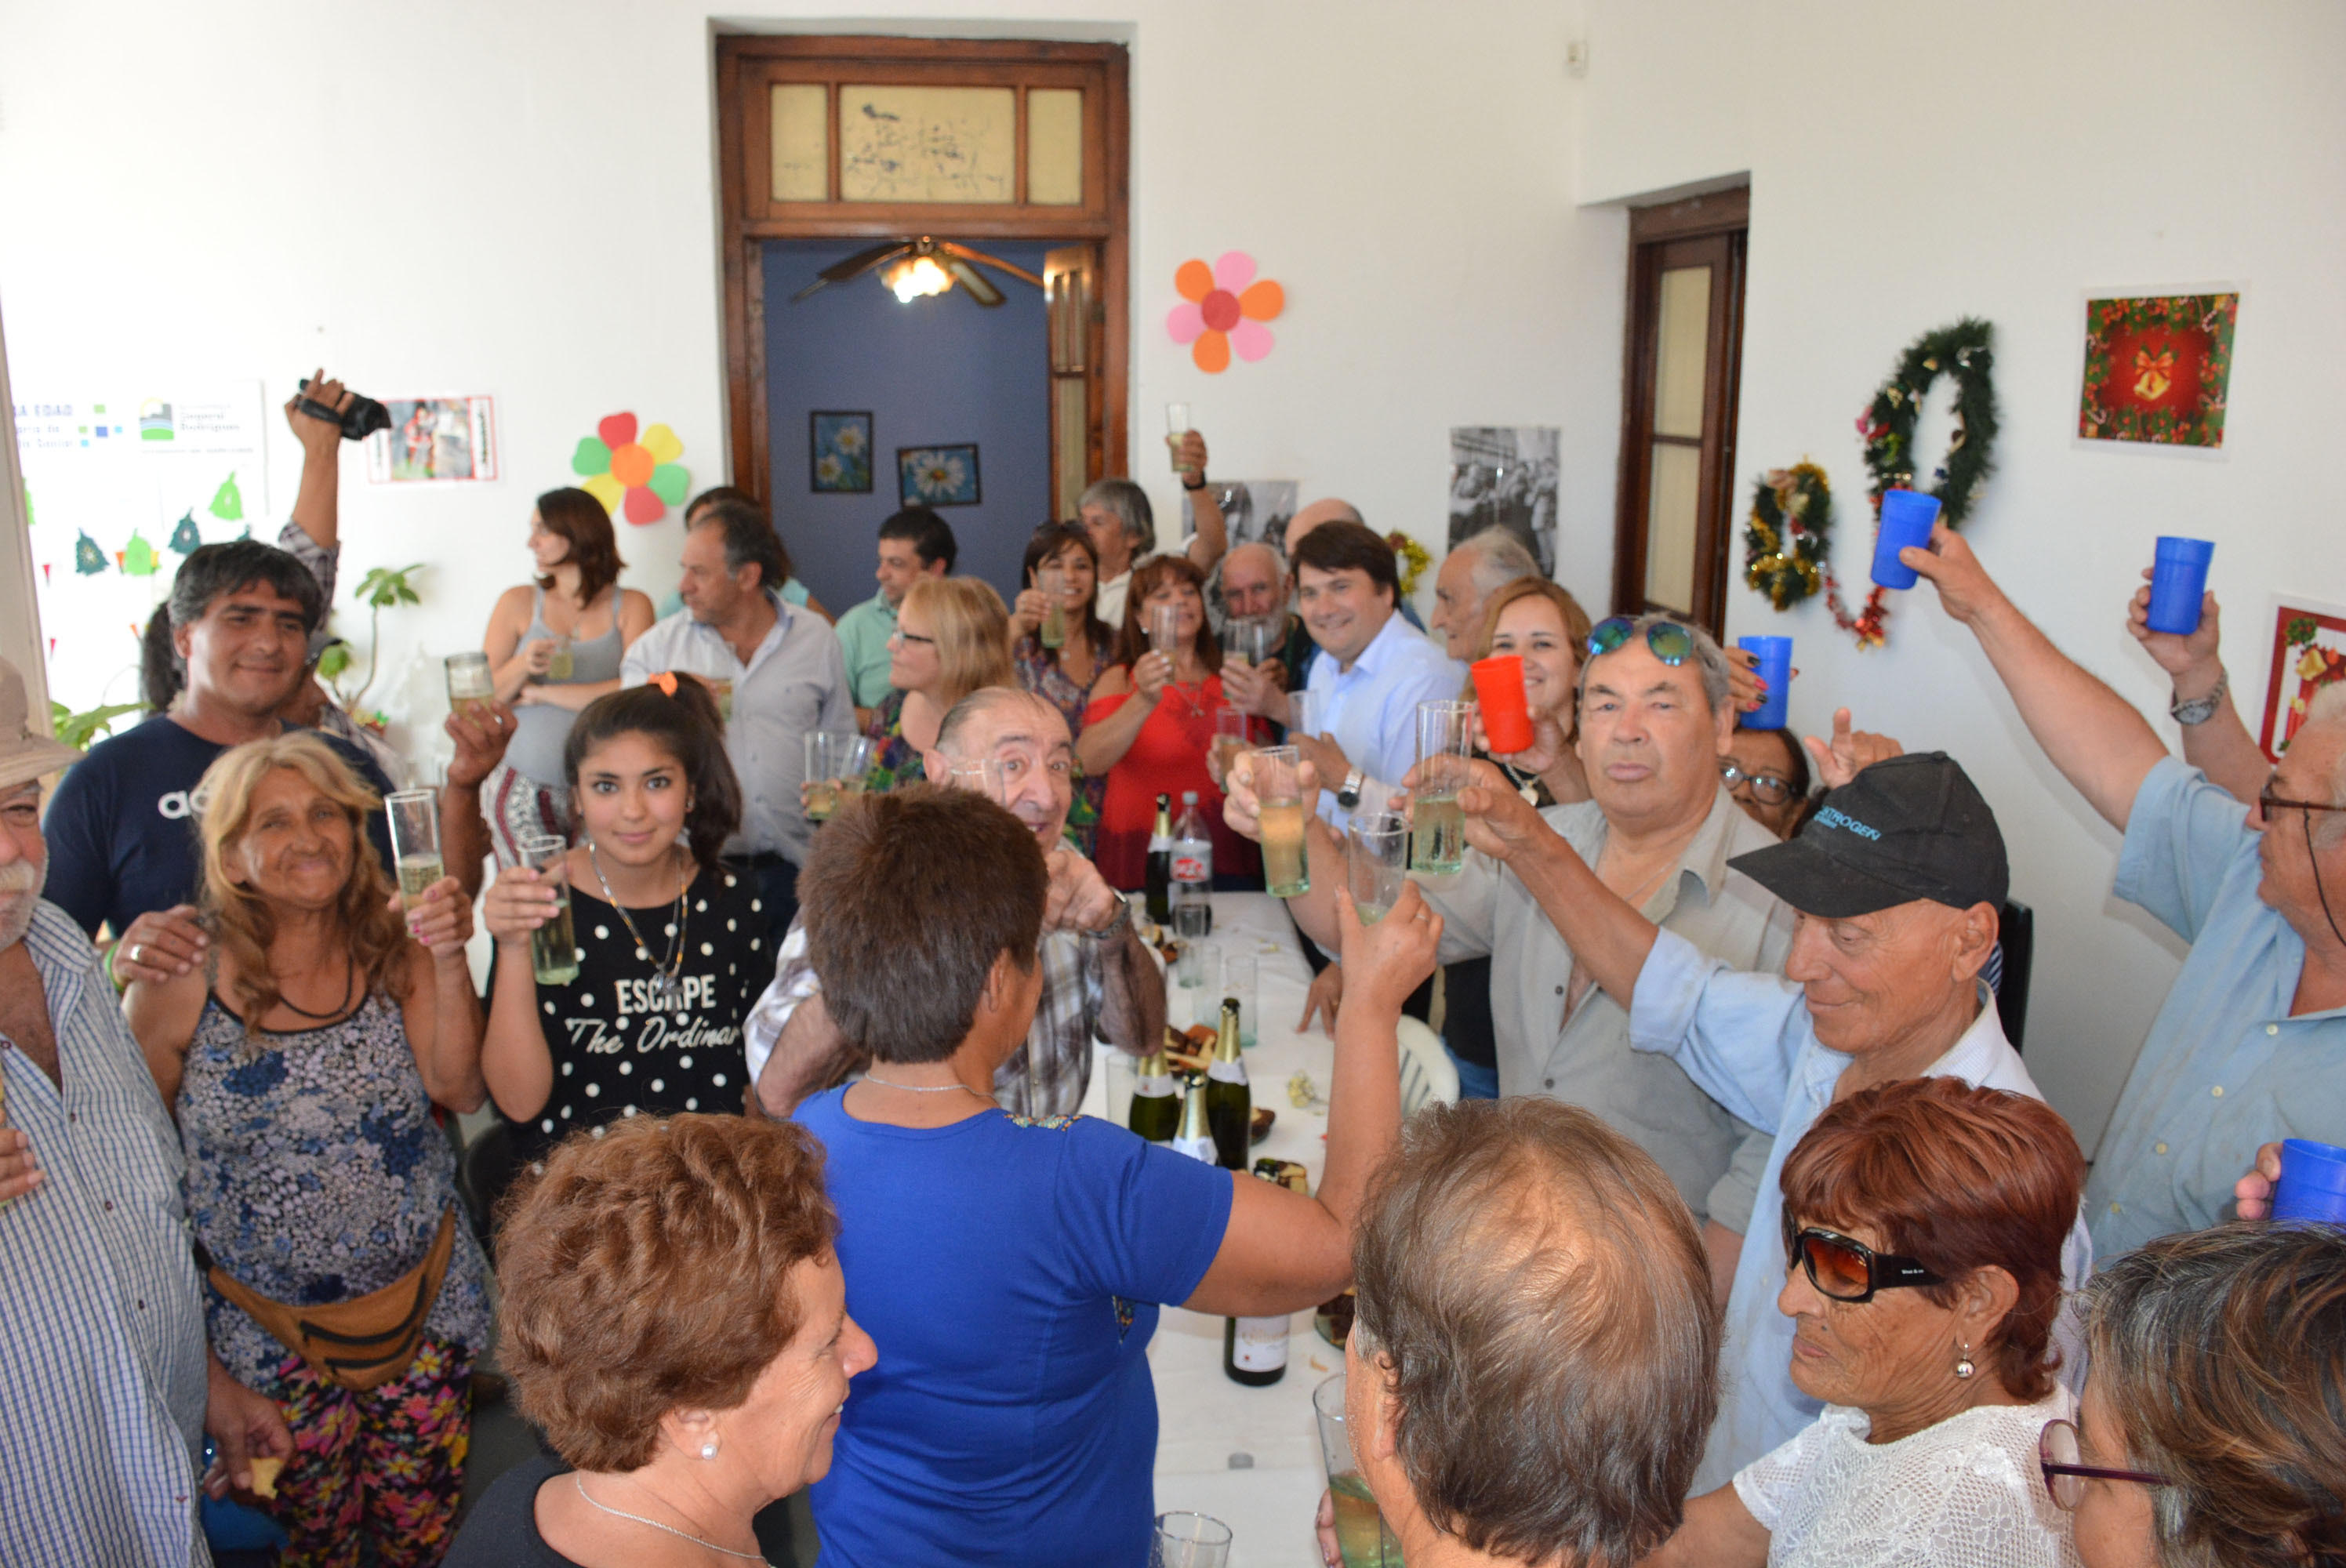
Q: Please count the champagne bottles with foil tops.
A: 4